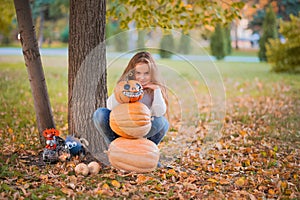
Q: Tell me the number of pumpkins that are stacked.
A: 3